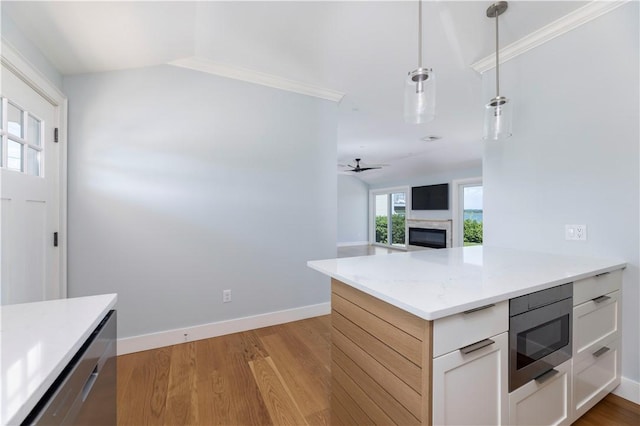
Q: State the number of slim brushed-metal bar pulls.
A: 6